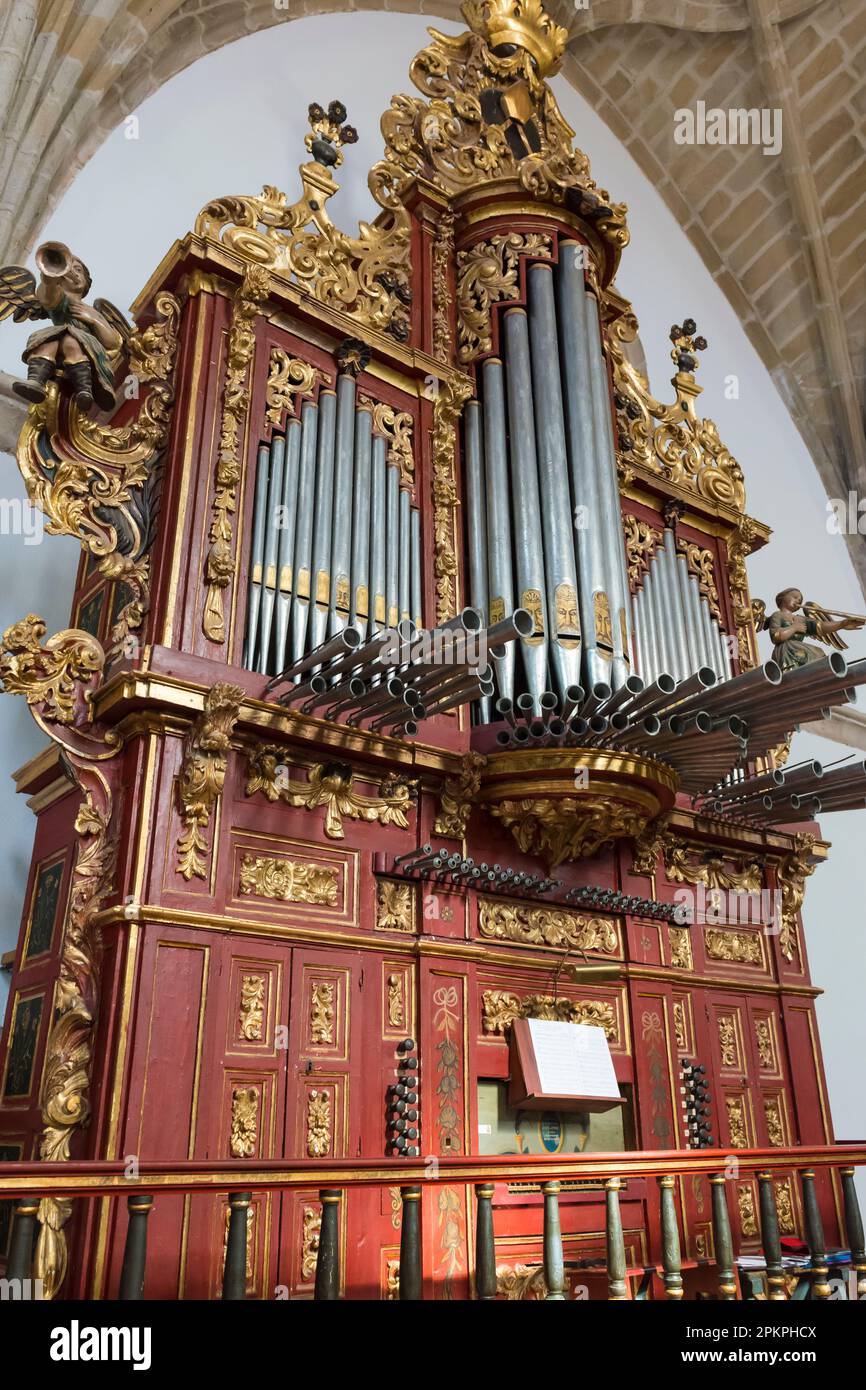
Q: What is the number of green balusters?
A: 13